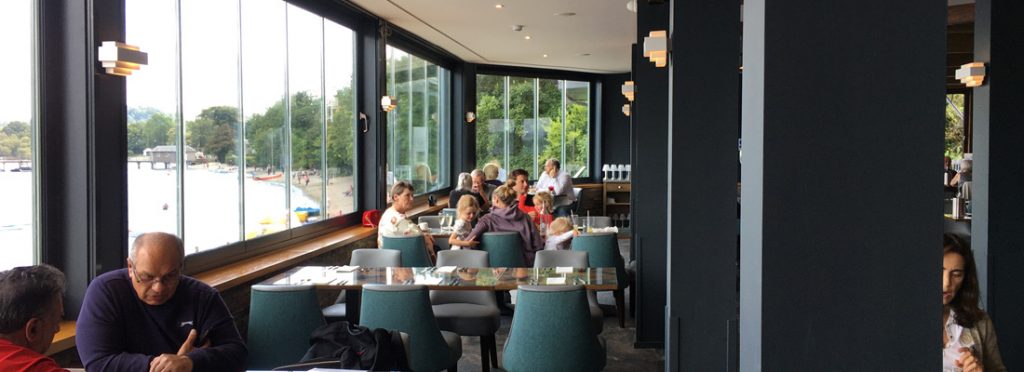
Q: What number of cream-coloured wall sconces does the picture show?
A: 7